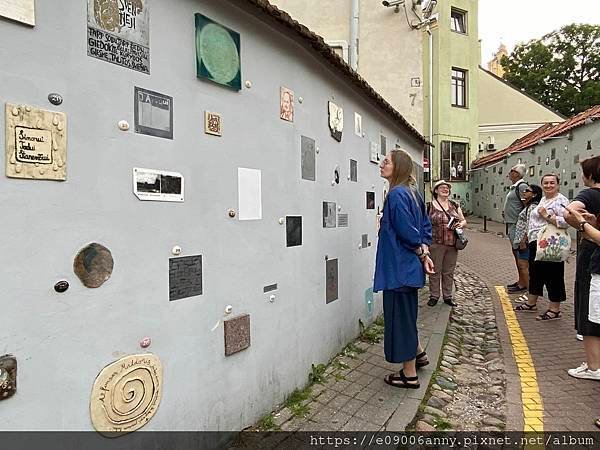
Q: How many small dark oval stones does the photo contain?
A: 2